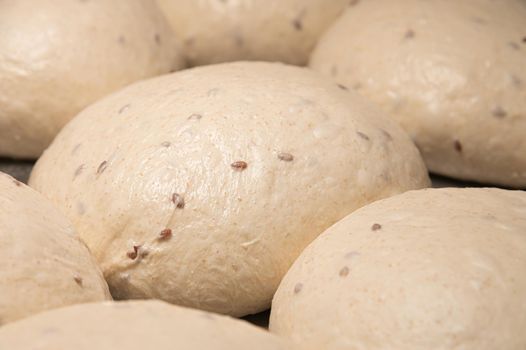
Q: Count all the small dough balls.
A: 7